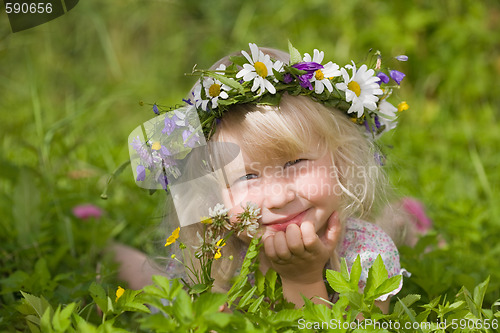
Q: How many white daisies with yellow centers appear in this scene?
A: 4